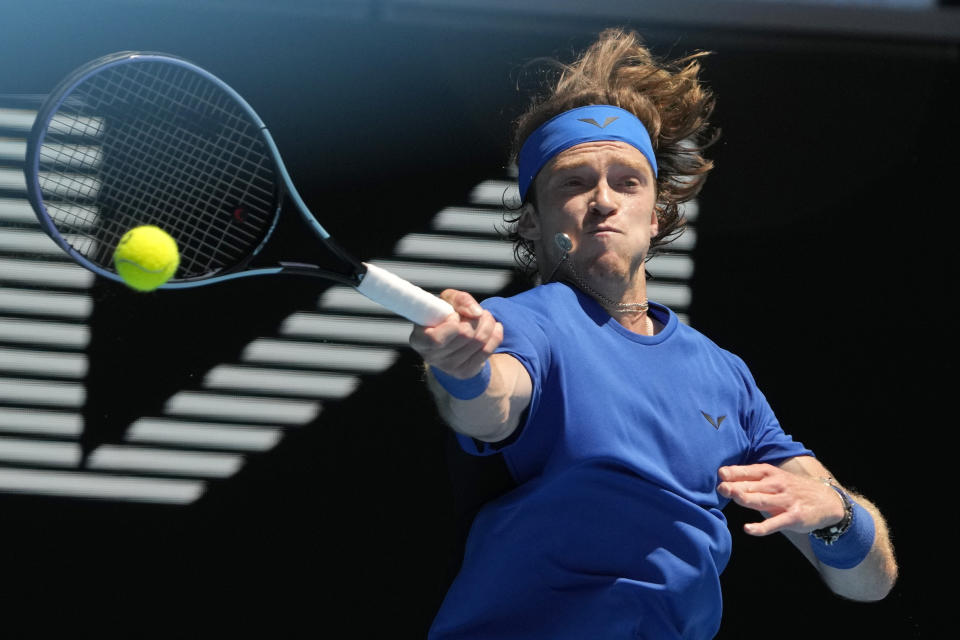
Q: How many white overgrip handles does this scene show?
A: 1